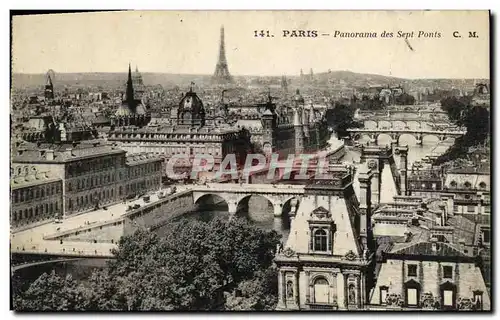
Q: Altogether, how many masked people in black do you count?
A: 0